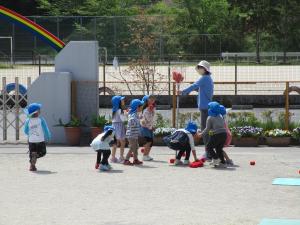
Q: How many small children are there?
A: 8